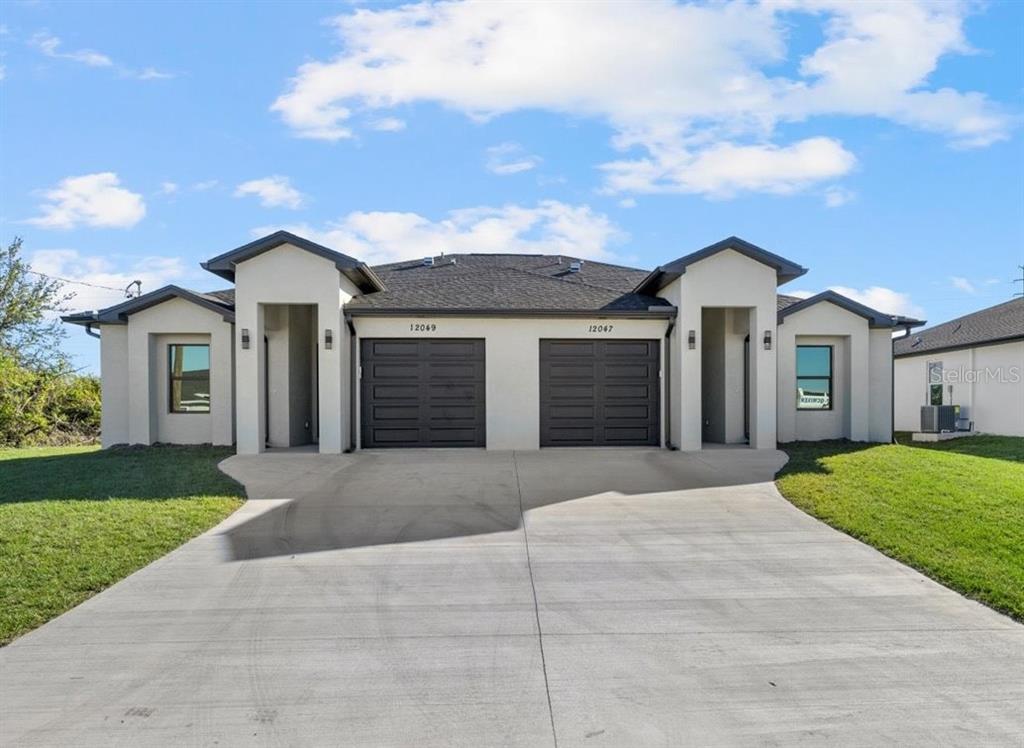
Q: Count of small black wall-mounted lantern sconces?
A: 4